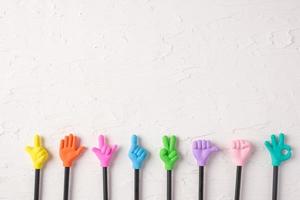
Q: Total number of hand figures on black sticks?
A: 8